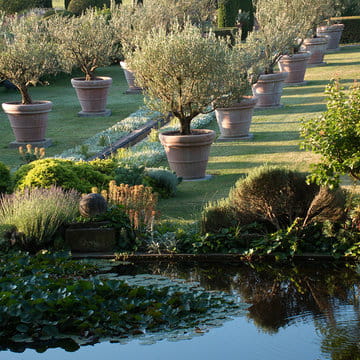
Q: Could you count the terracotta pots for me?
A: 9